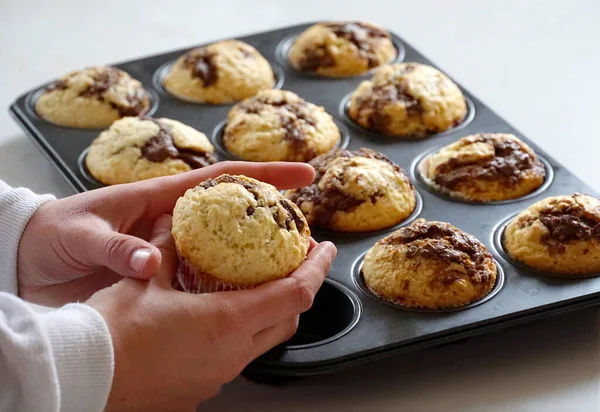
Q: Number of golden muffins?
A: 11